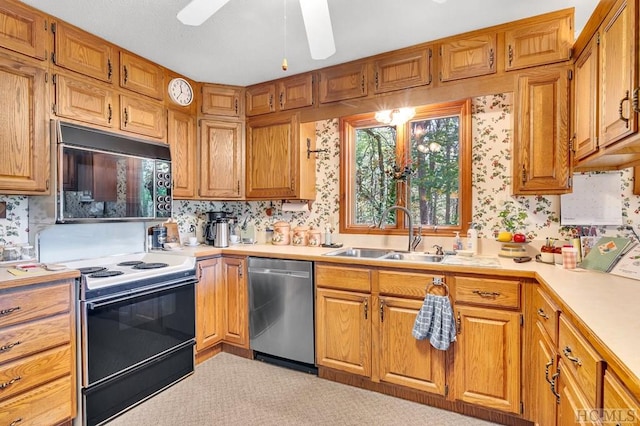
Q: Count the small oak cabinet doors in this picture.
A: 12